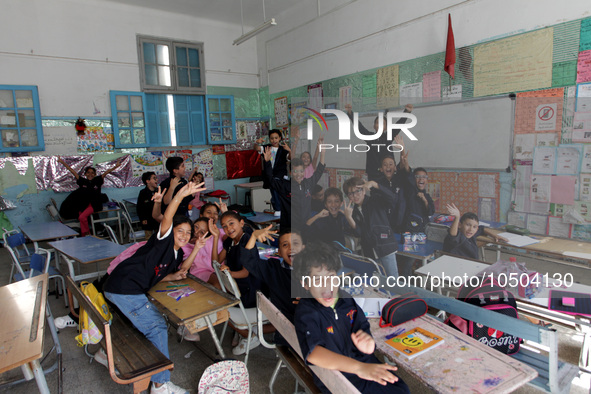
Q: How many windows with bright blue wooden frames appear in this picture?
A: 3